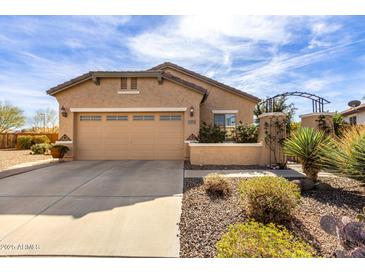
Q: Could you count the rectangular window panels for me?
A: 4